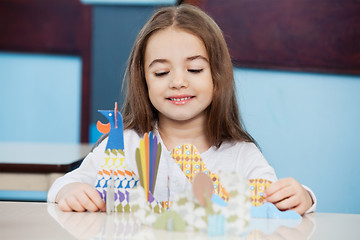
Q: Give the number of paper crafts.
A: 3